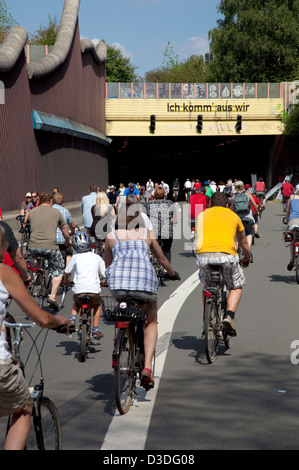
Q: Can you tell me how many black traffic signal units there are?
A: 3